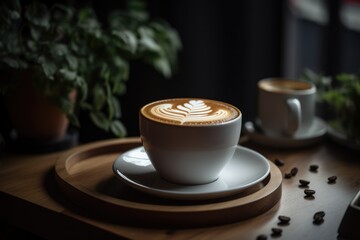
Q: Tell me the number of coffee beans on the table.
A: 11